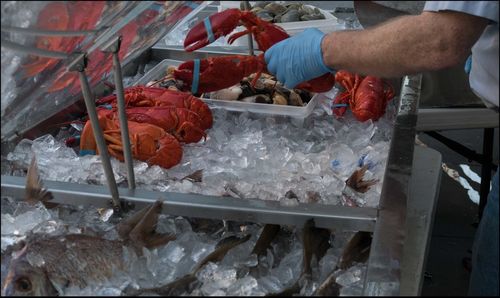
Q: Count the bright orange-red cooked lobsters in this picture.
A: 5